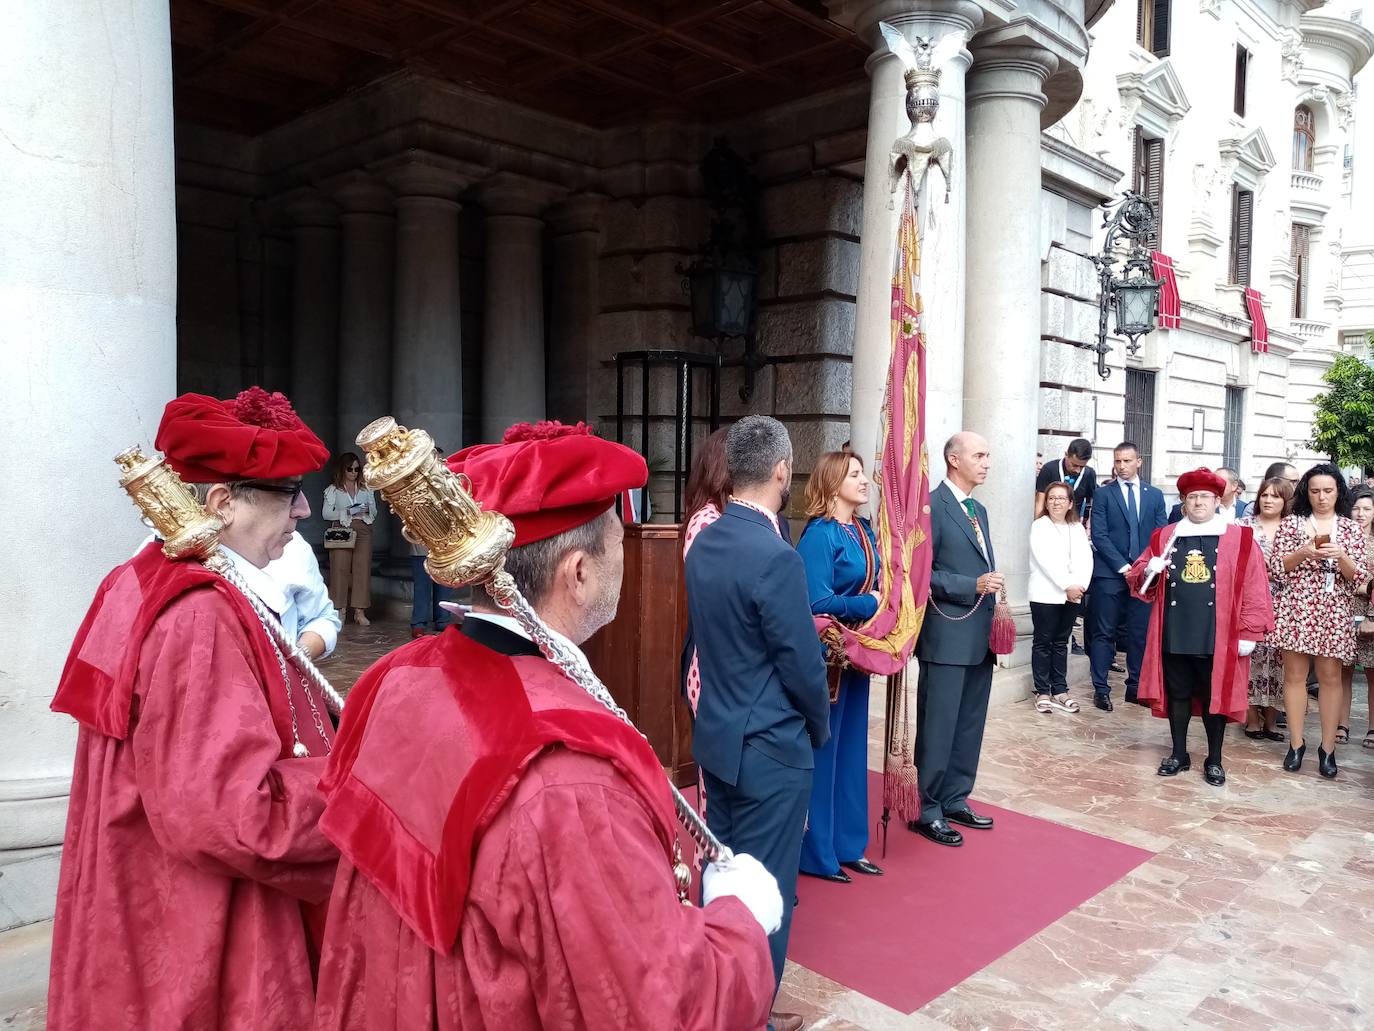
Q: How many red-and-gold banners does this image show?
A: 1